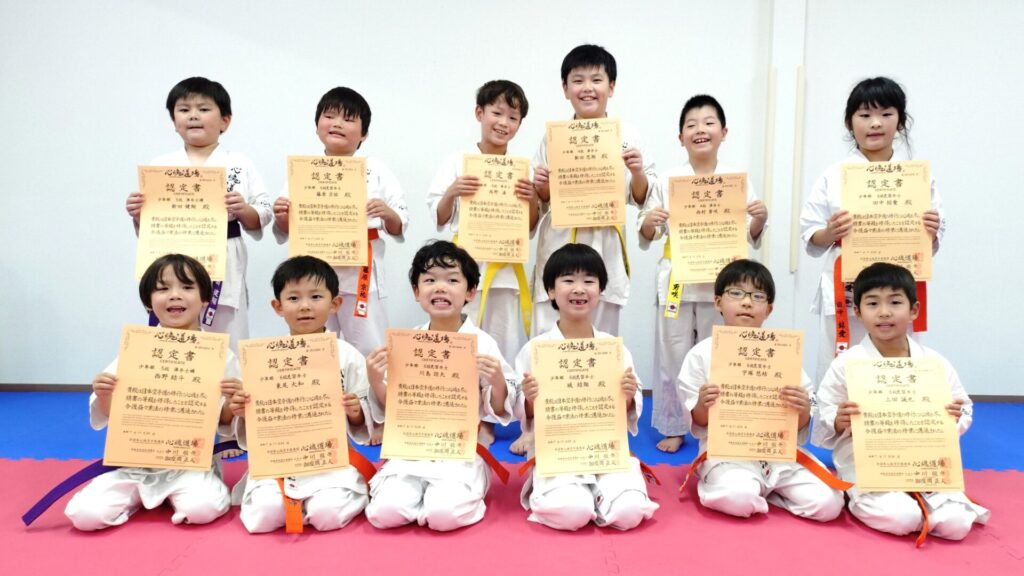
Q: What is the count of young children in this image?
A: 12